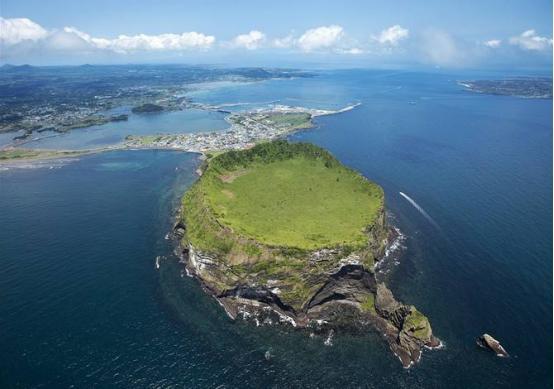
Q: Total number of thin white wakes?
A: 1